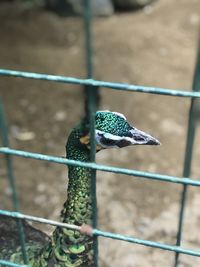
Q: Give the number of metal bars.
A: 7